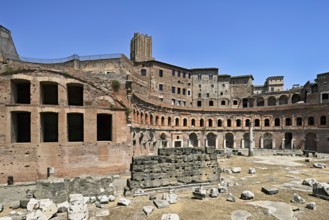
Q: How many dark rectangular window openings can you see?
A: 7